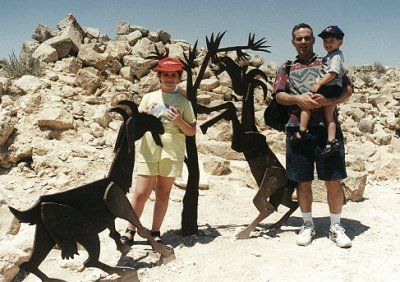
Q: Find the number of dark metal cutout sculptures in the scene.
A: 3